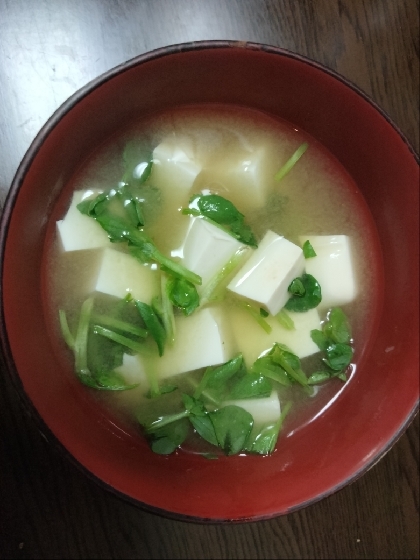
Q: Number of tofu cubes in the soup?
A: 11